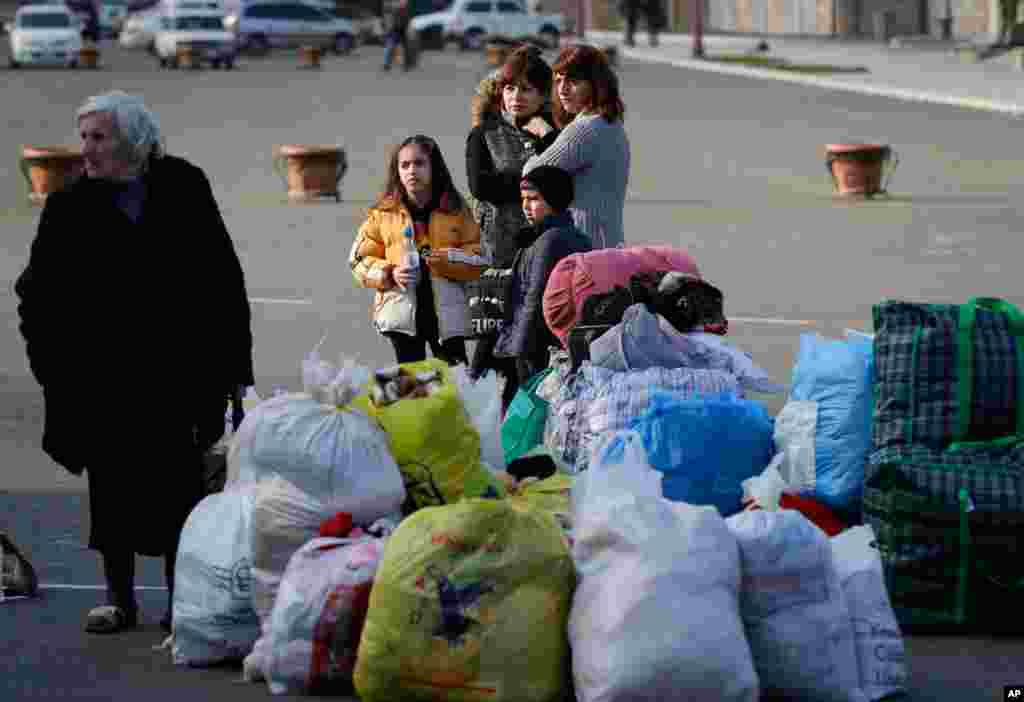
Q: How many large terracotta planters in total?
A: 3